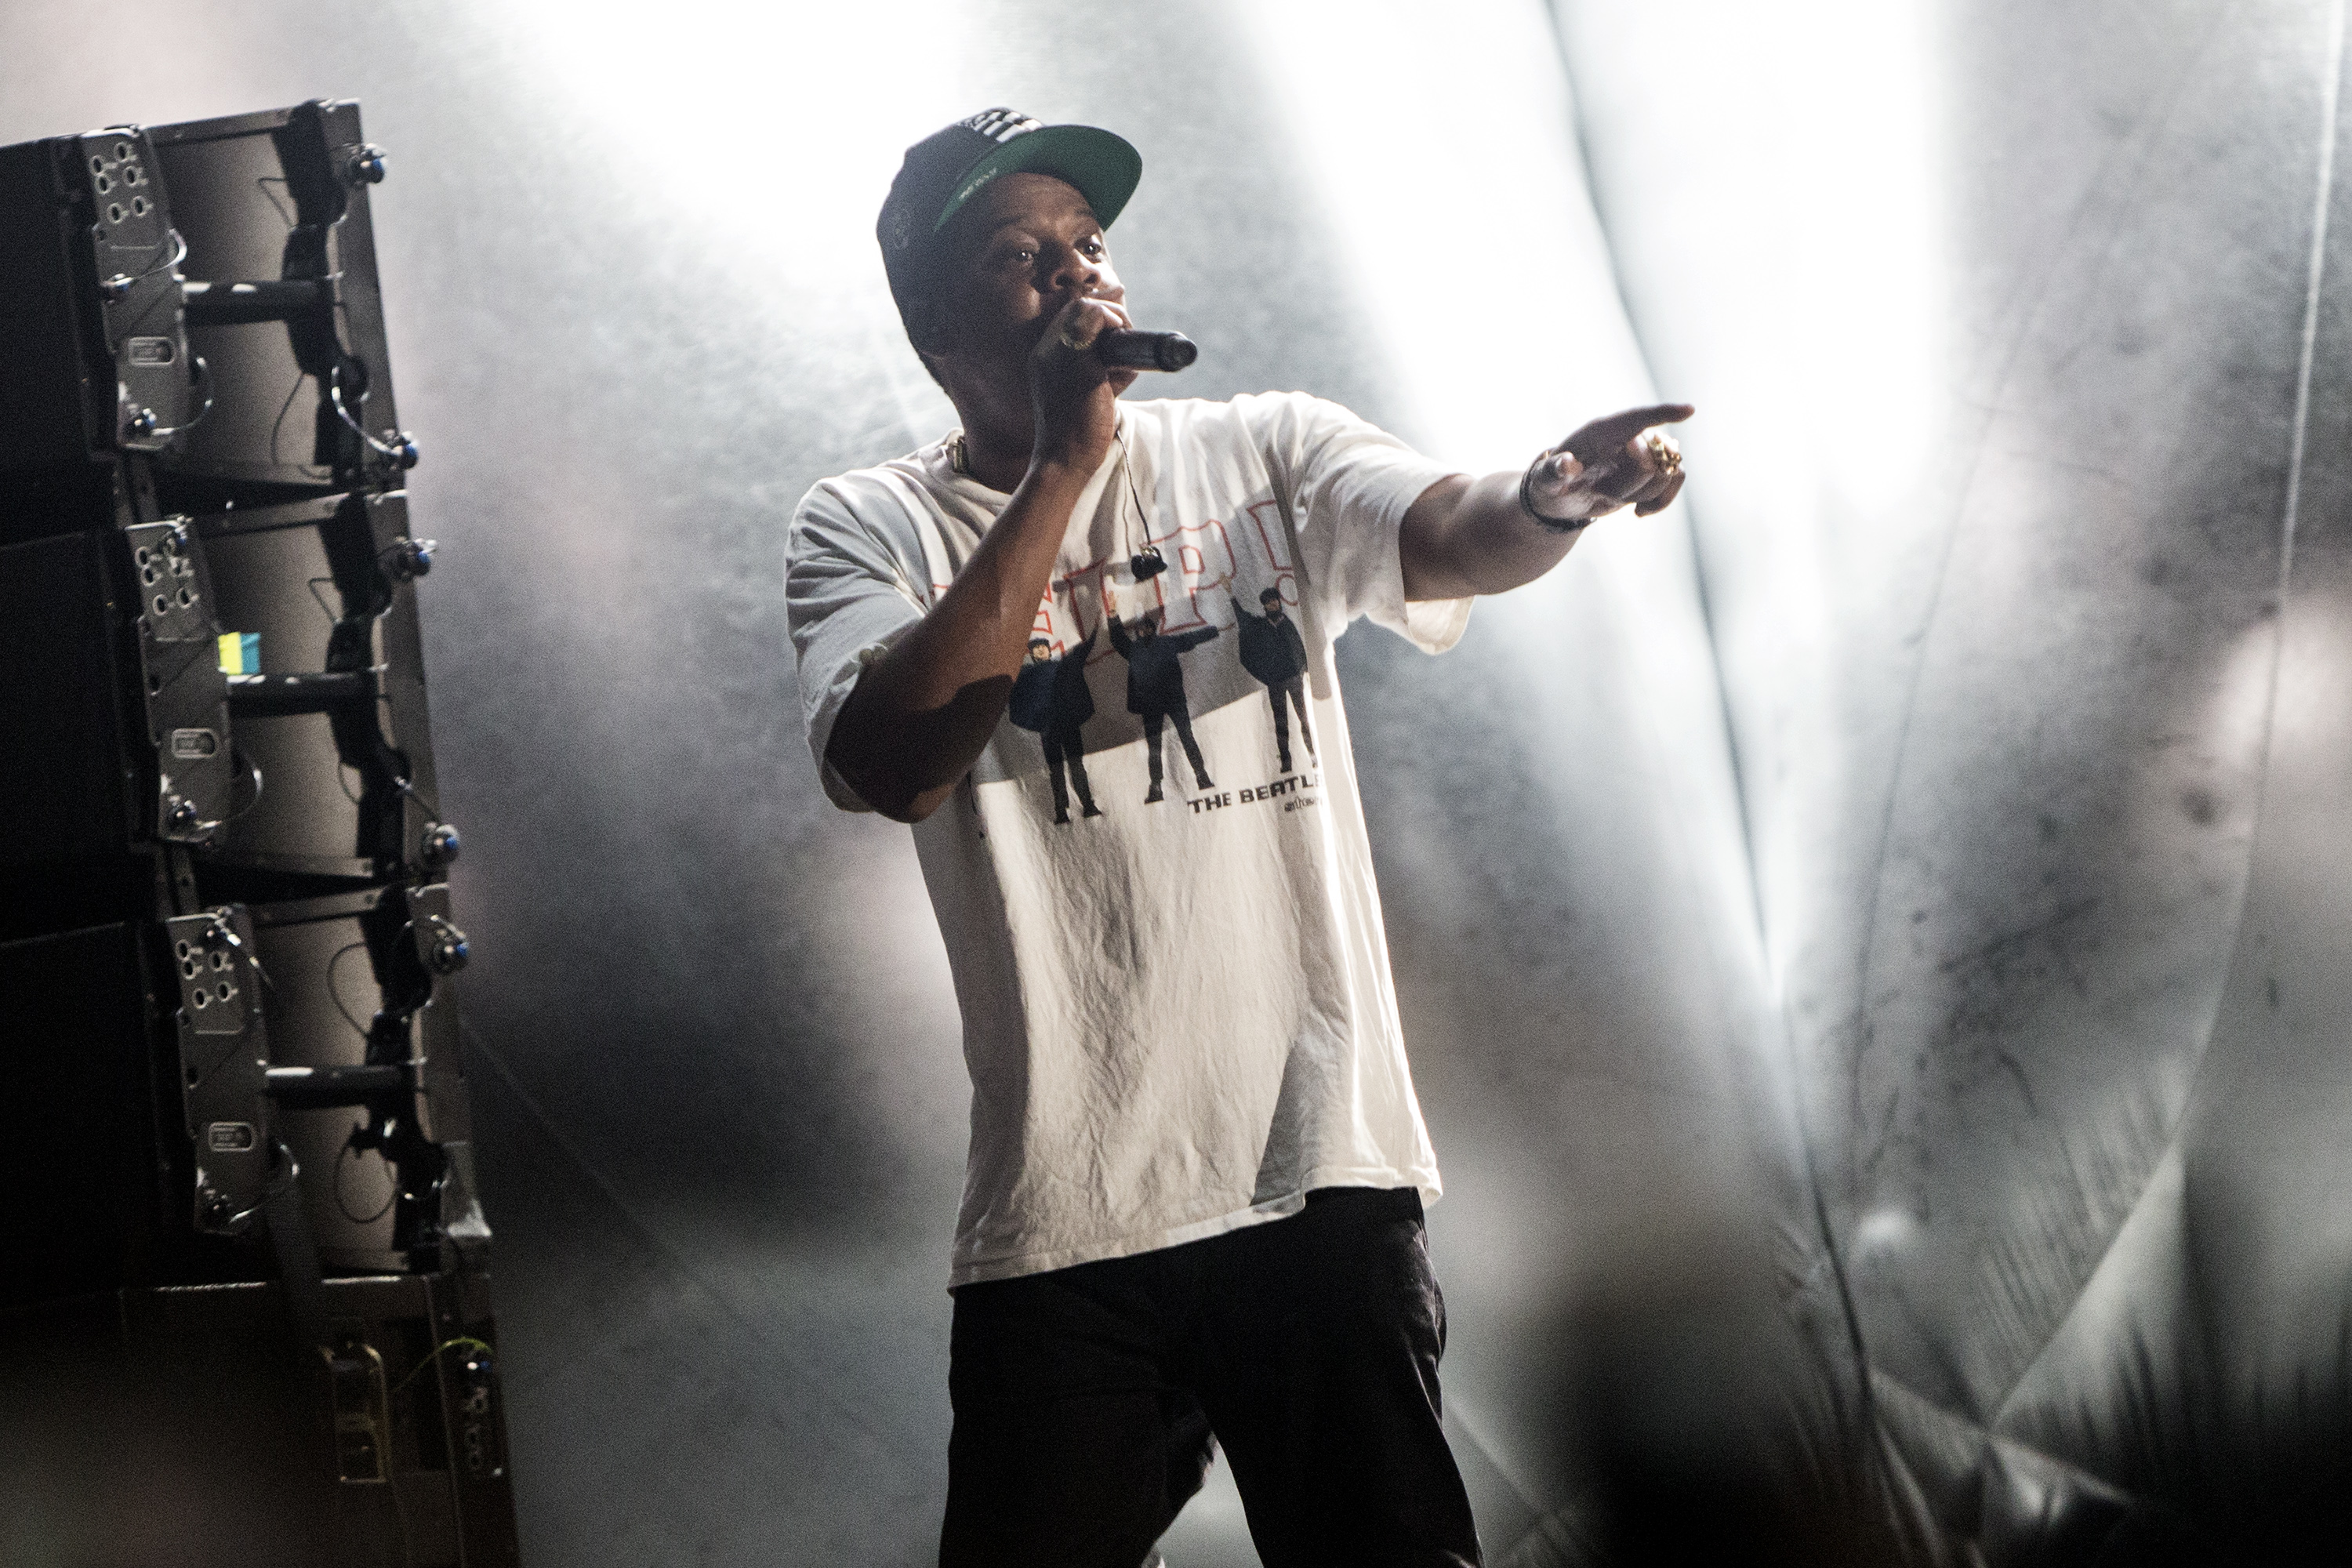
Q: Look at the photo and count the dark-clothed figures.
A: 3